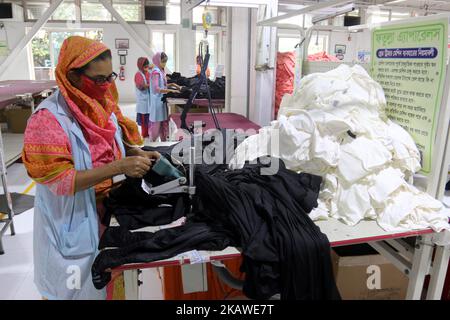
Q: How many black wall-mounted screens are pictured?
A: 3